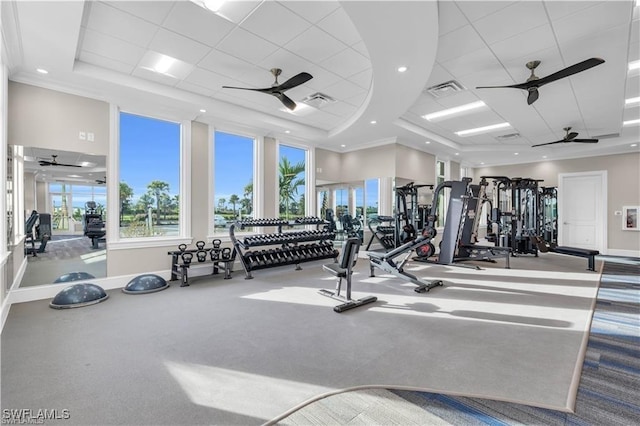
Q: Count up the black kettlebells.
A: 7